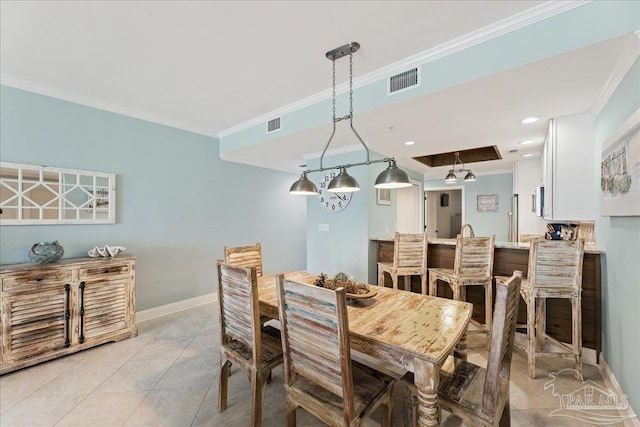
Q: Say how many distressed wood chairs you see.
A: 7